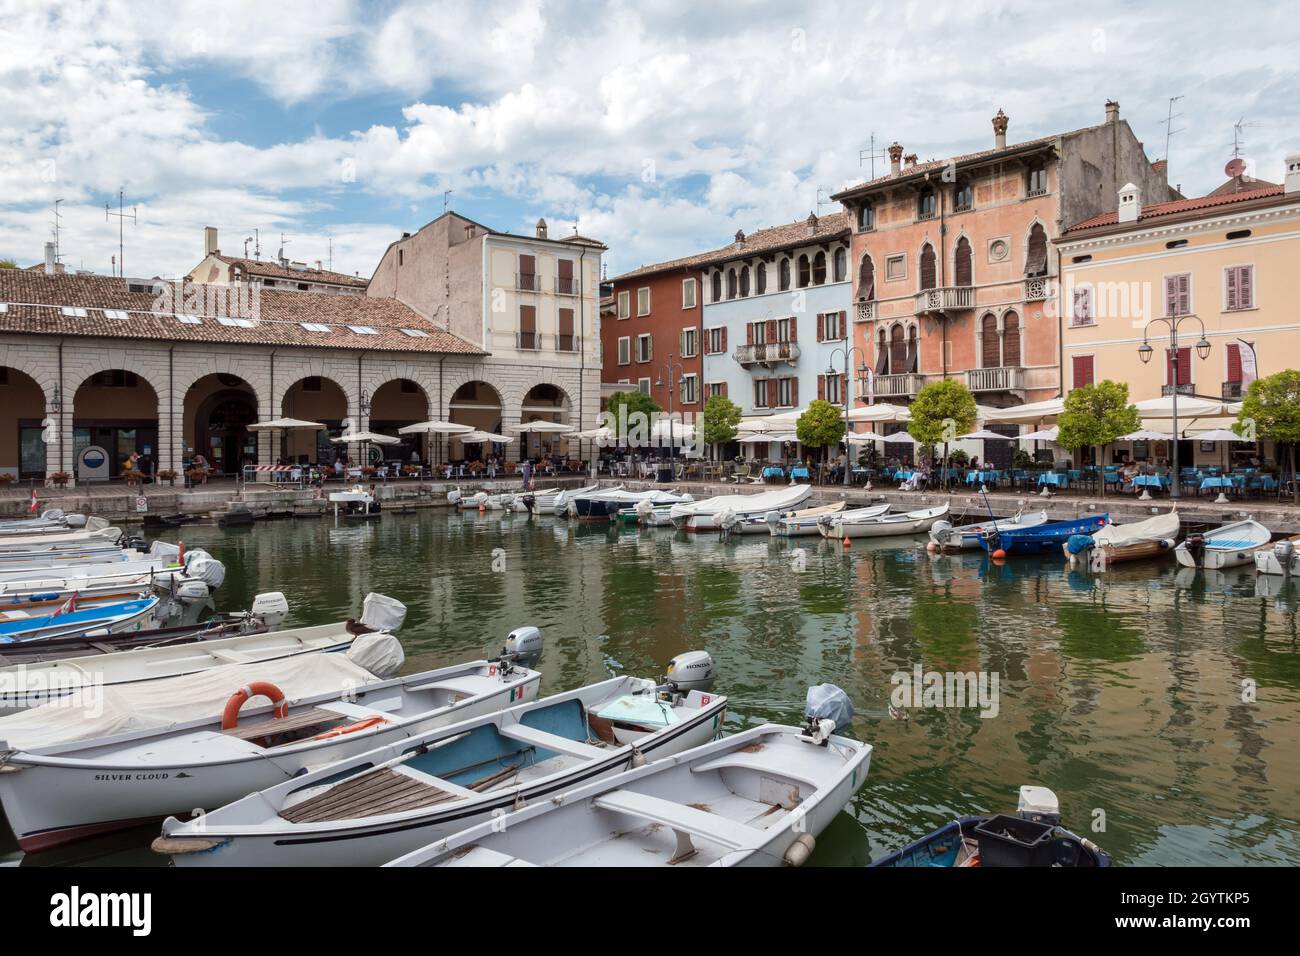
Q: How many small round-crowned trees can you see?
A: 6